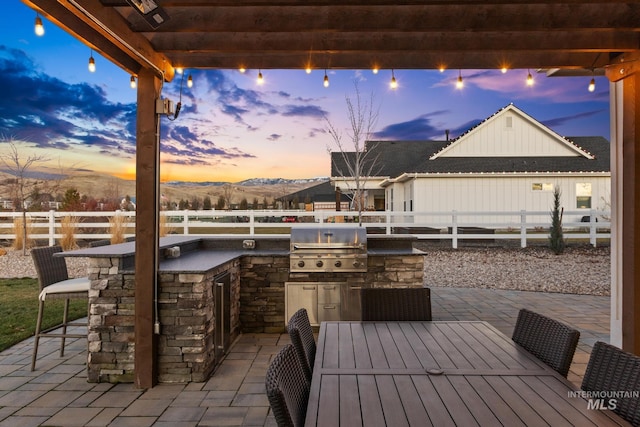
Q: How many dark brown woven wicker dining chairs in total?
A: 5